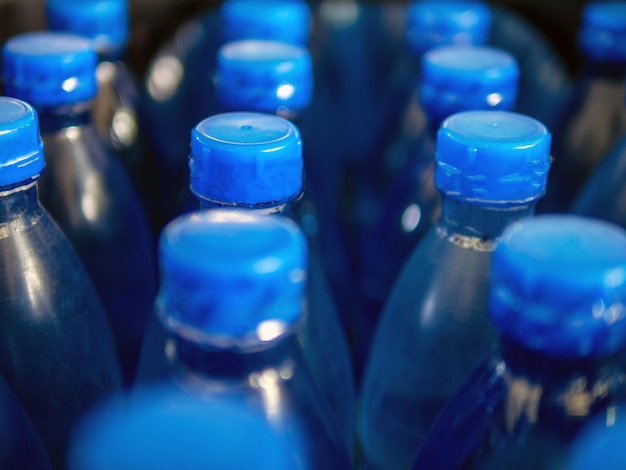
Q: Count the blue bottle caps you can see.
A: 14